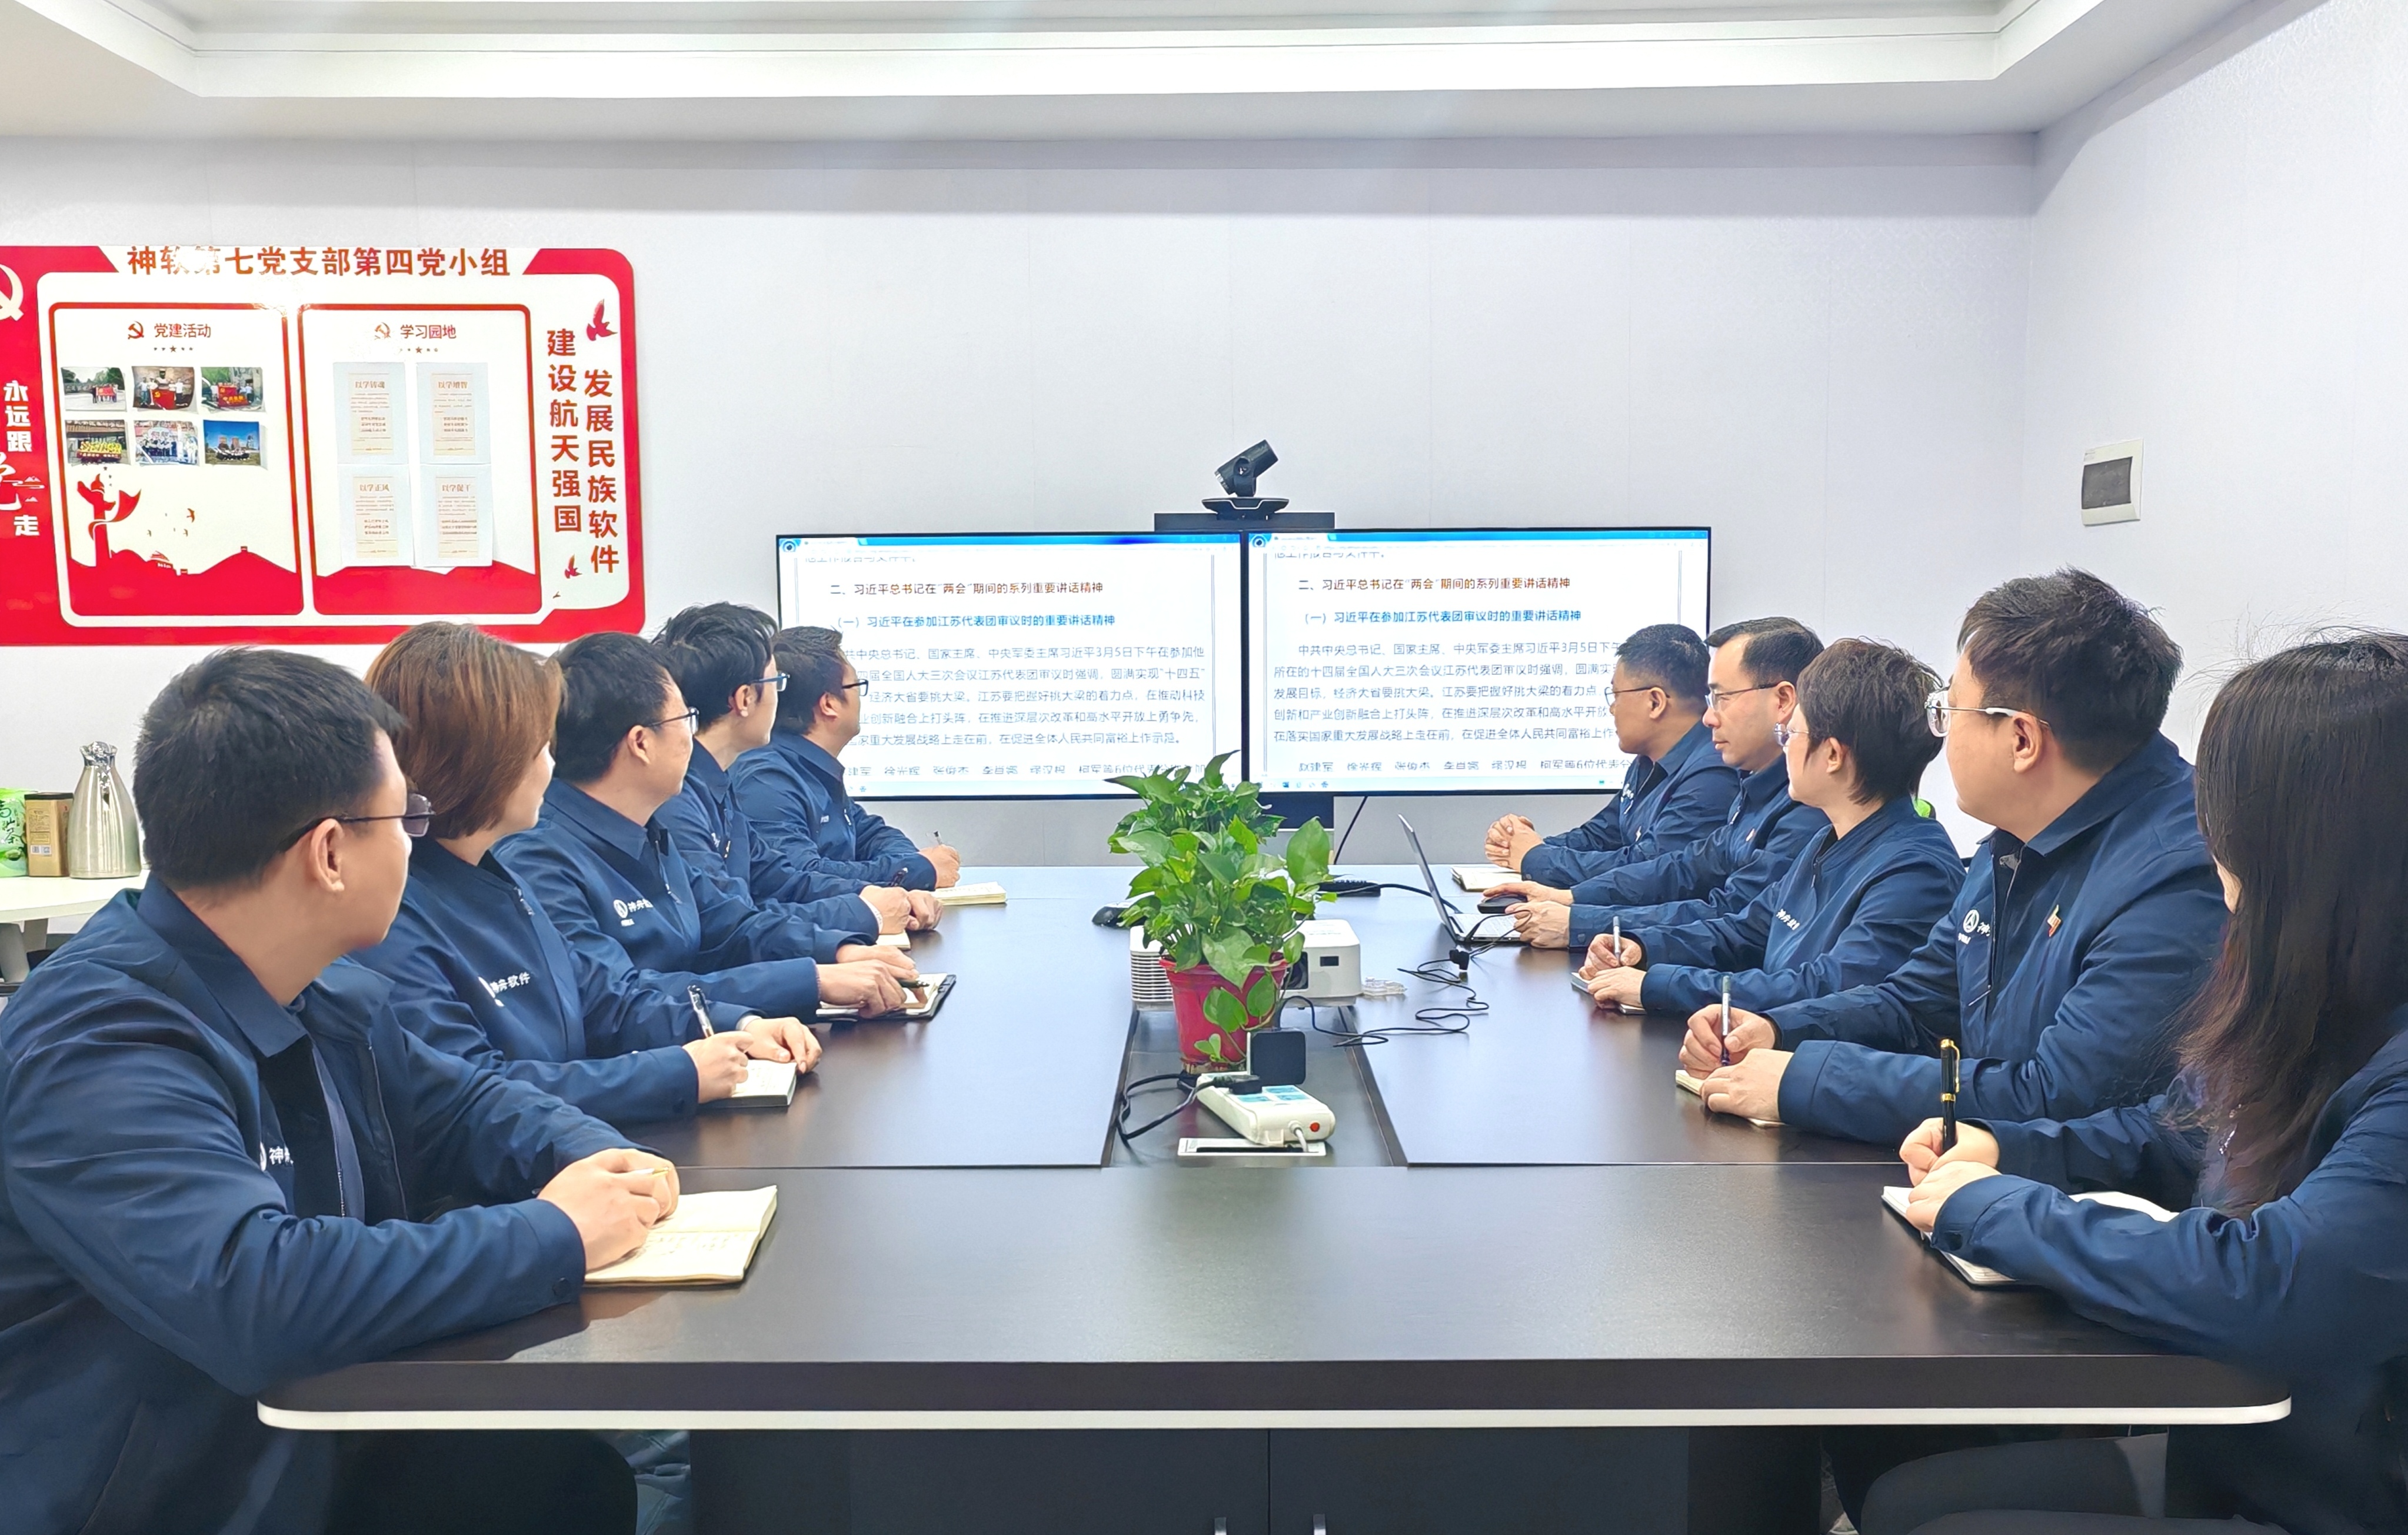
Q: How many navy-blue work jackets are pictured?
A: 10